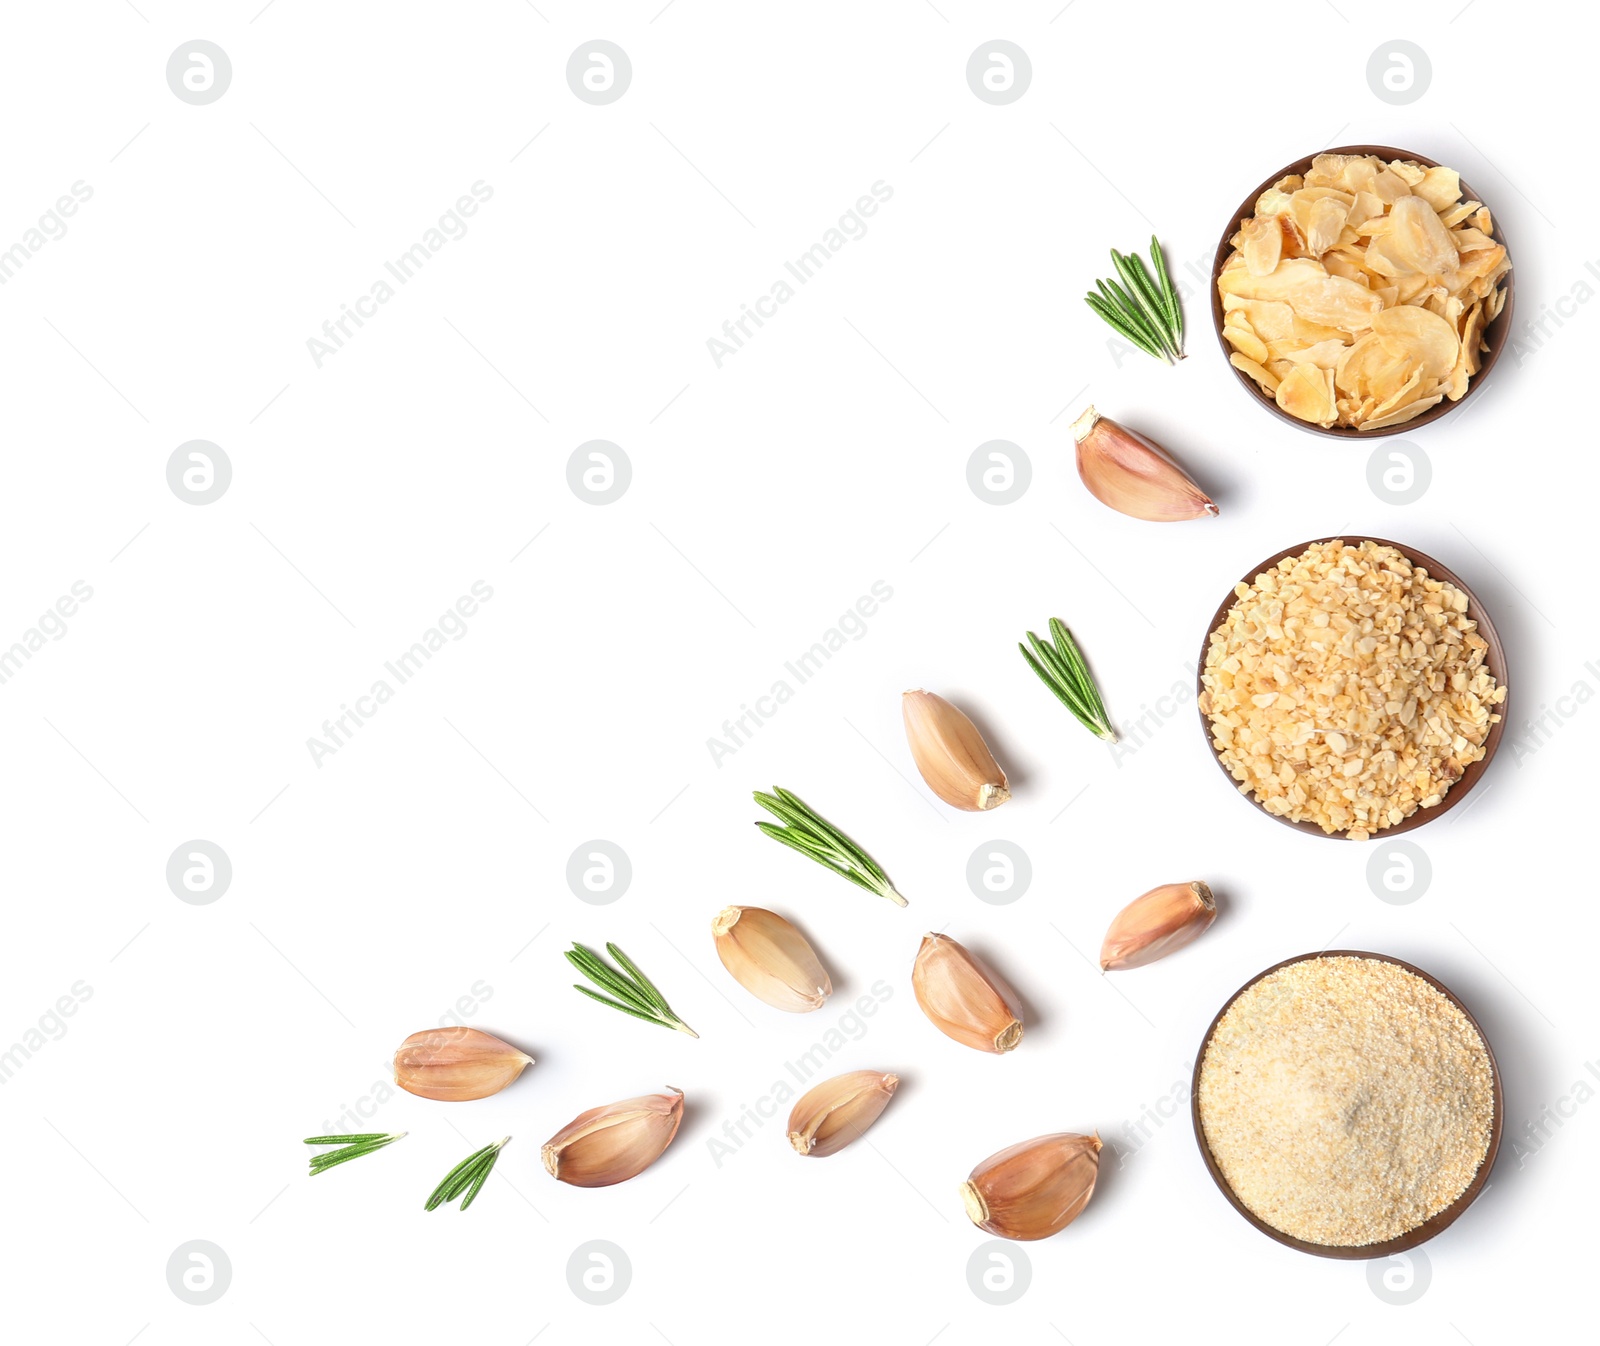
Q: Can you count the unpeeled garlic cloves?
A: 9